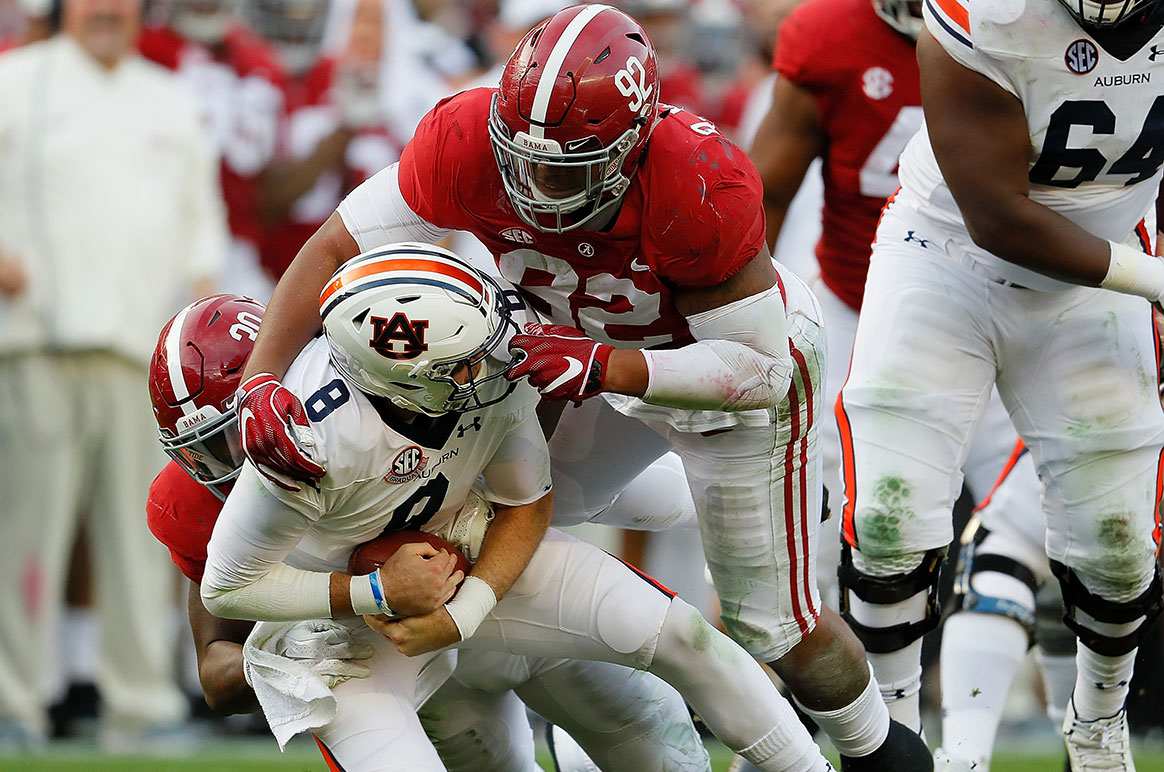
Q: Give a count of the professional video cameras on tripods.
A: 0